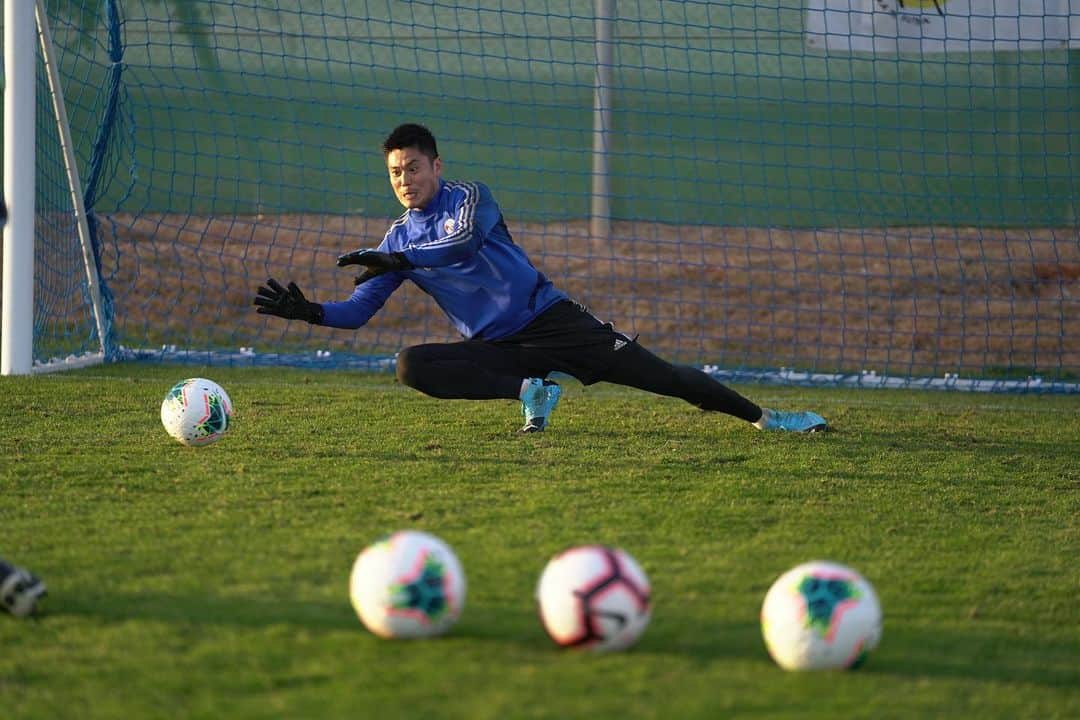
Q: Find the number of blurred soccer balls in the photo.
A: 3